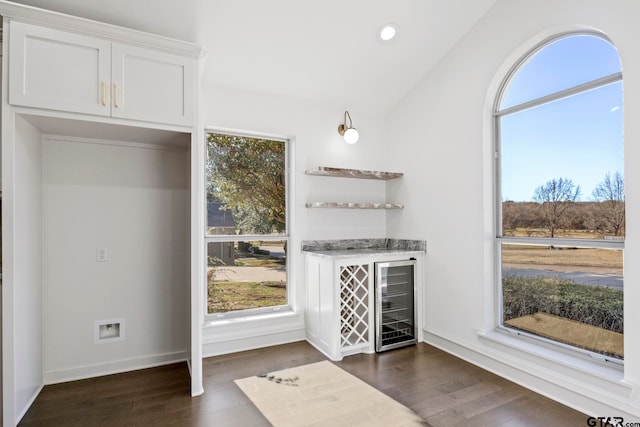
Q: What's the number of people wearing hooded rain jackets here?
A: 0